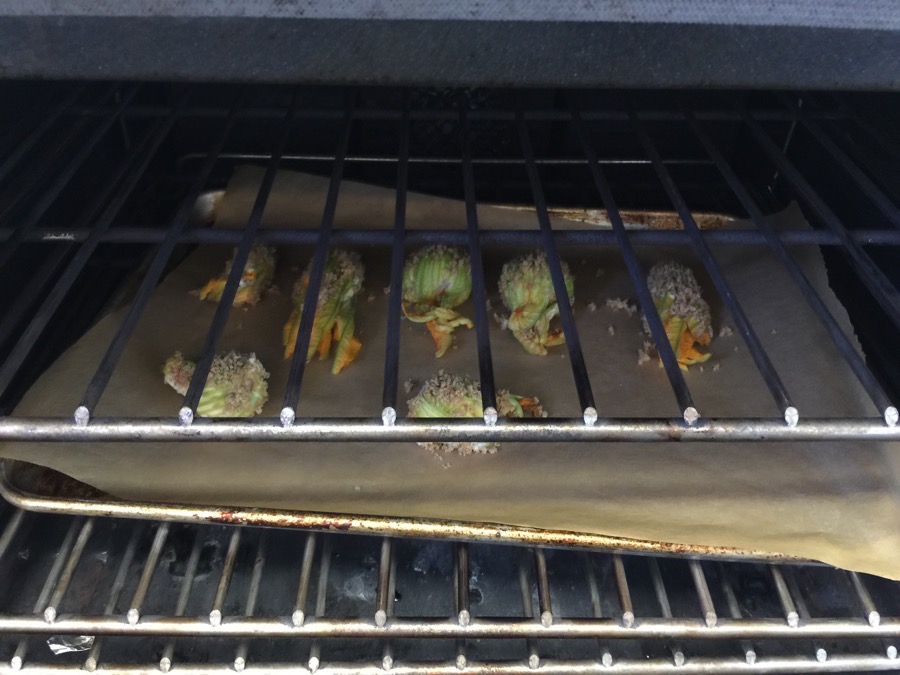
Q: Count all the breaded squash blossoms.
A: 7